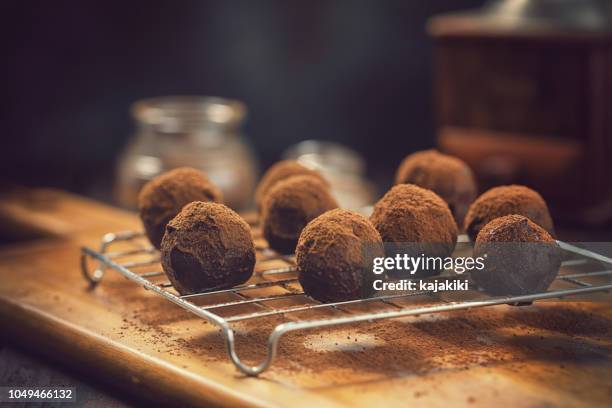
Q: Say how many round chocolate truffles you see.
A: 9